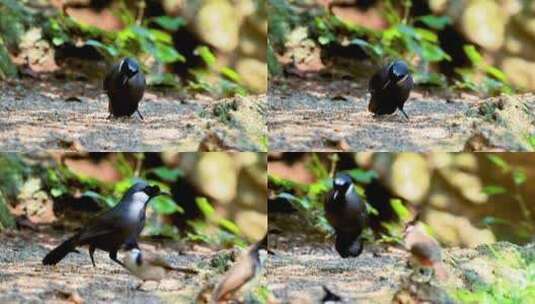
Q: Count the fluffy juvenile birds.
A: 0